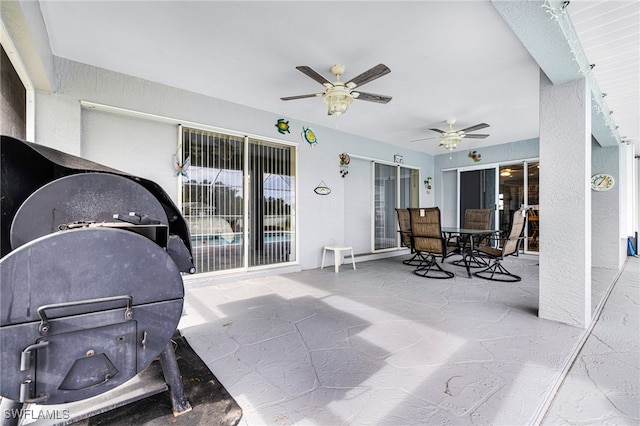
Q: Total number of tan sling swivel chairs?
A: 4